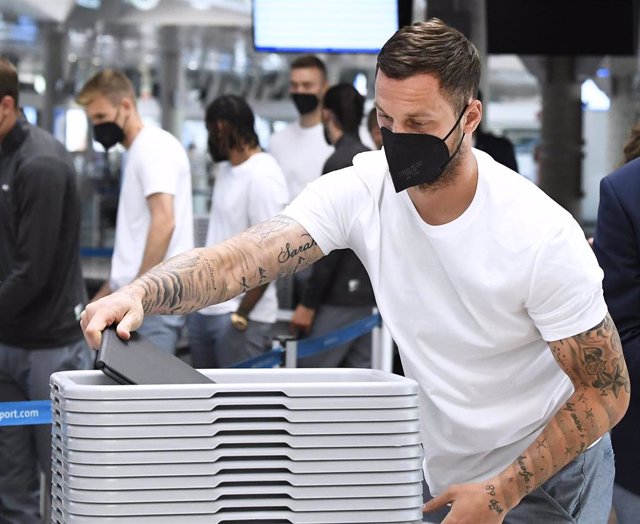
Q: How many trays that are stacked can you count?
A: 11